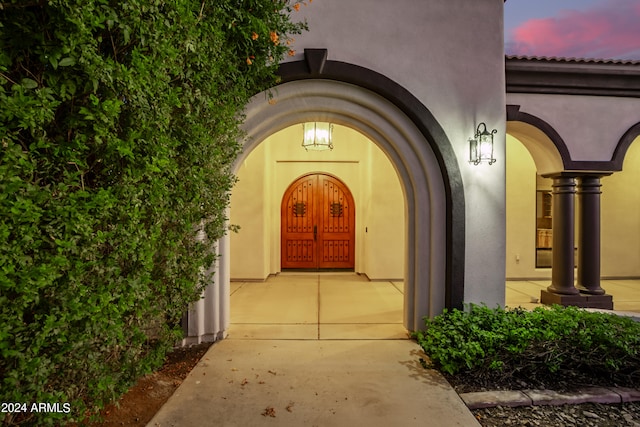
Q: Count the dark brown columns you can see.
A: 2